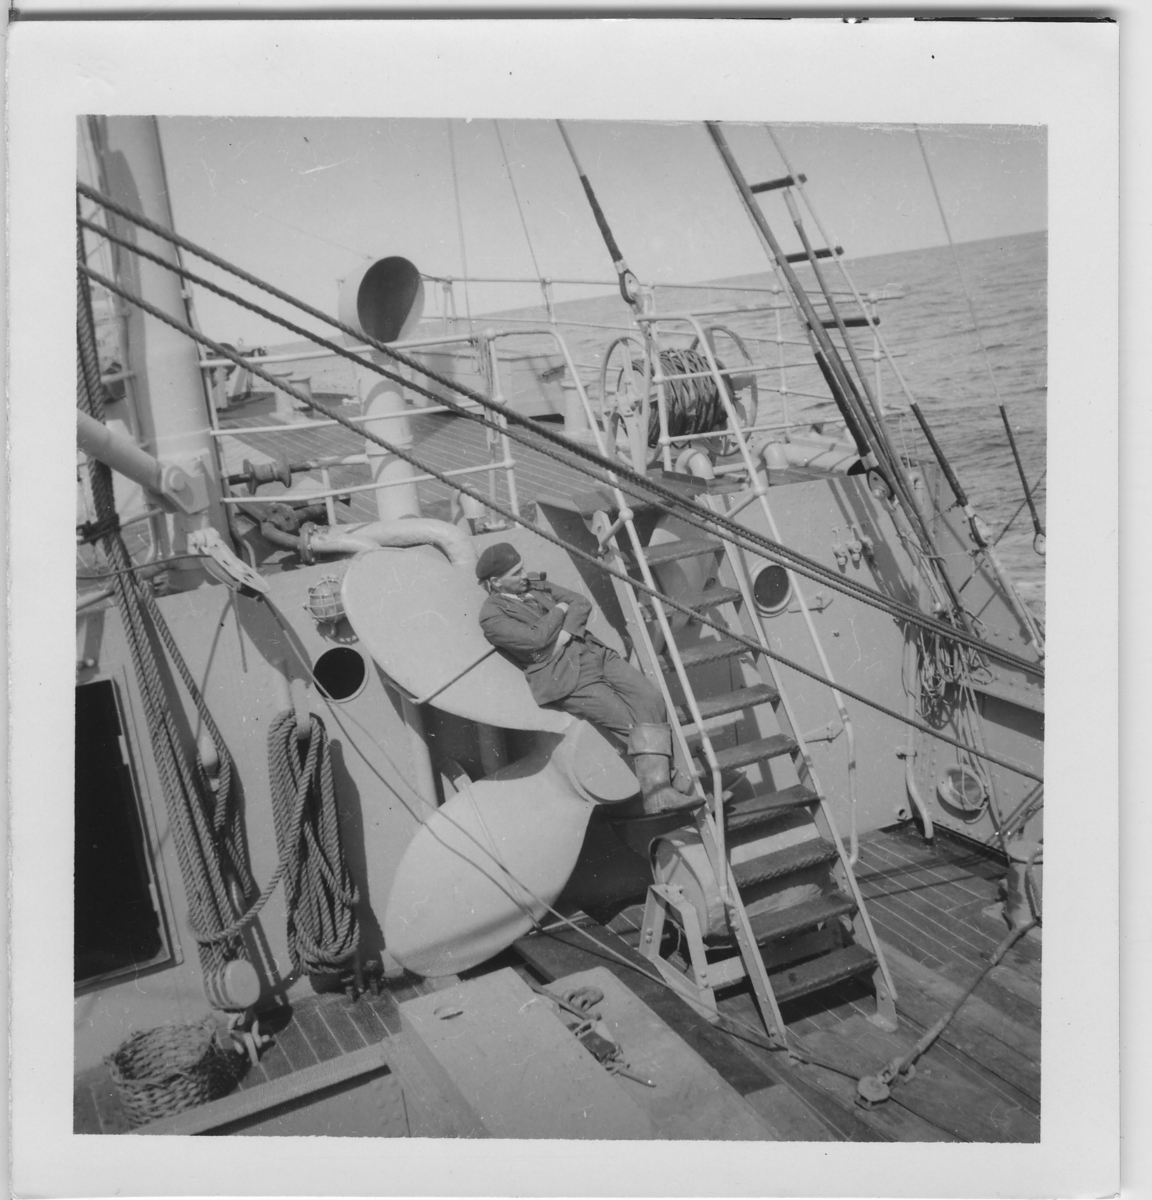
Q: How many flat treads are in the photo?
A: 9